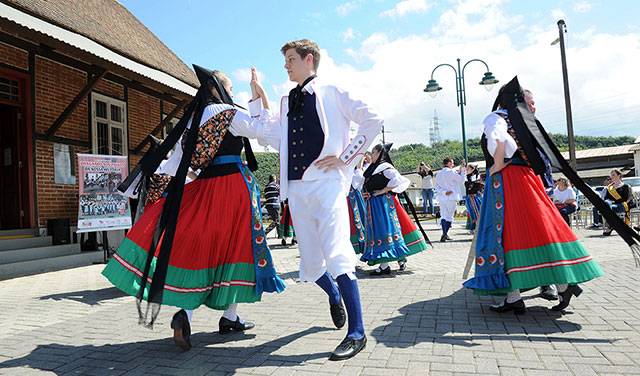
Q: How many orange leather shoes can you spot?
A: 0